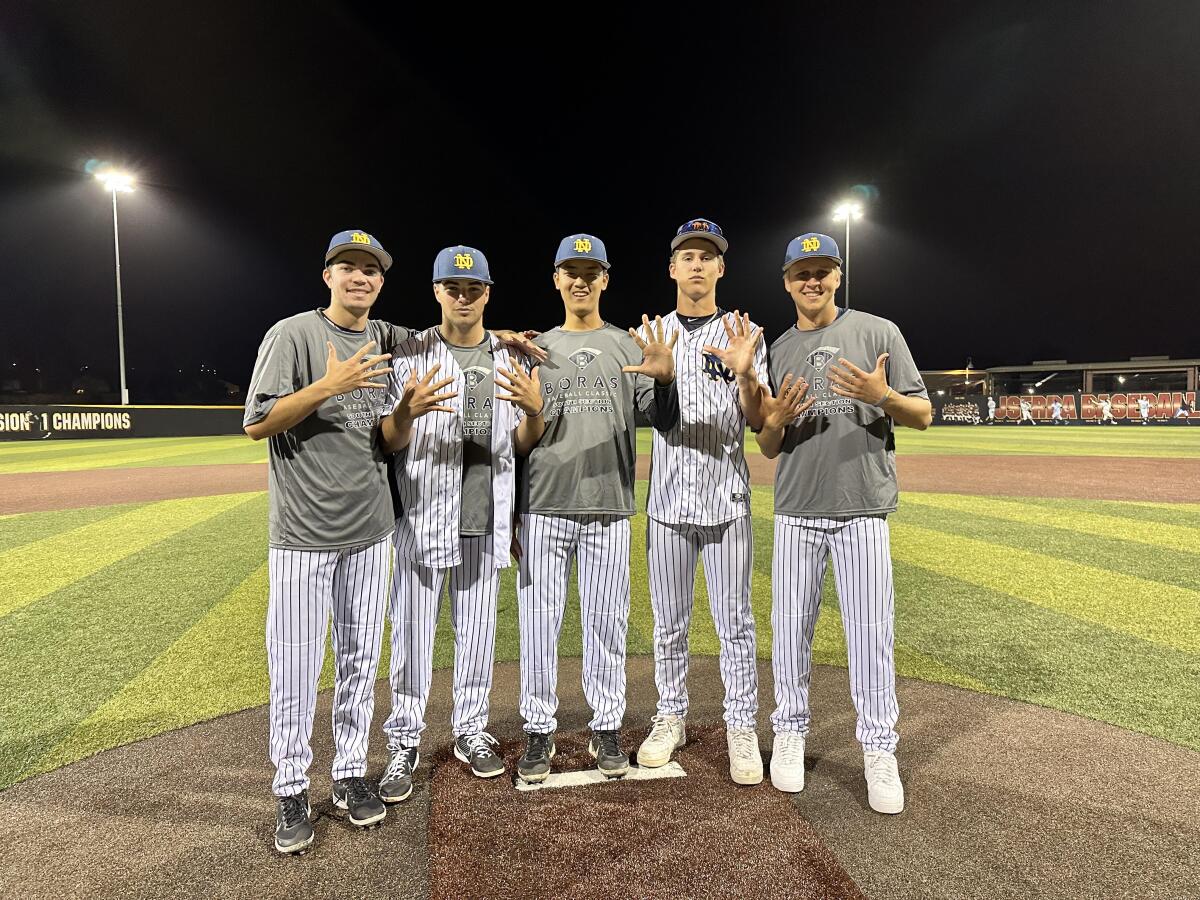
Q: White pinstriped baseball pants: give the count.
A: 5